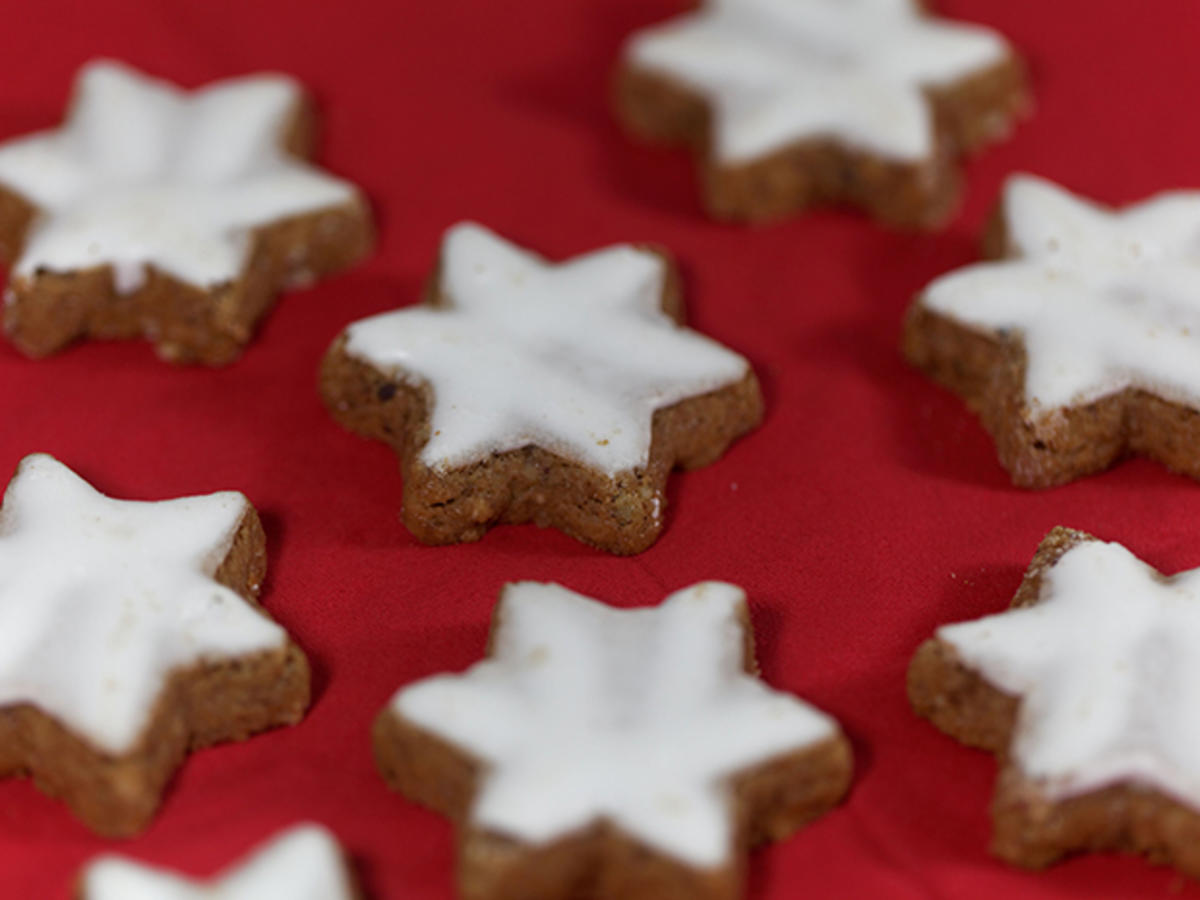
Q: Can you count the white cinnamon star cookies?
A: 8